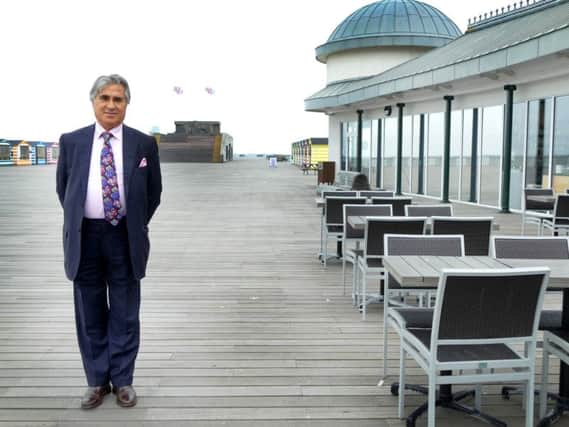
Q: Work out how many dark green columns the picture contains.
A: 4